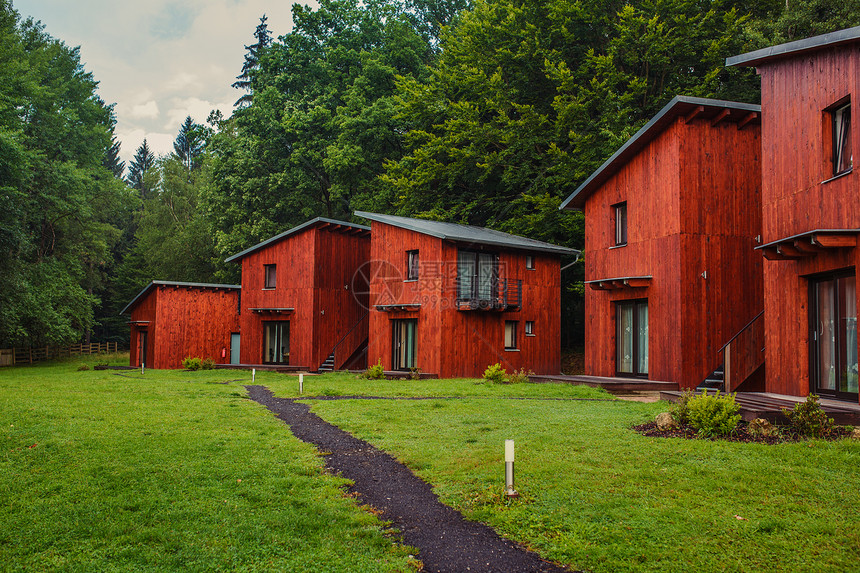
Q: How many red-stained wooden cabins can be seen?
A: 5